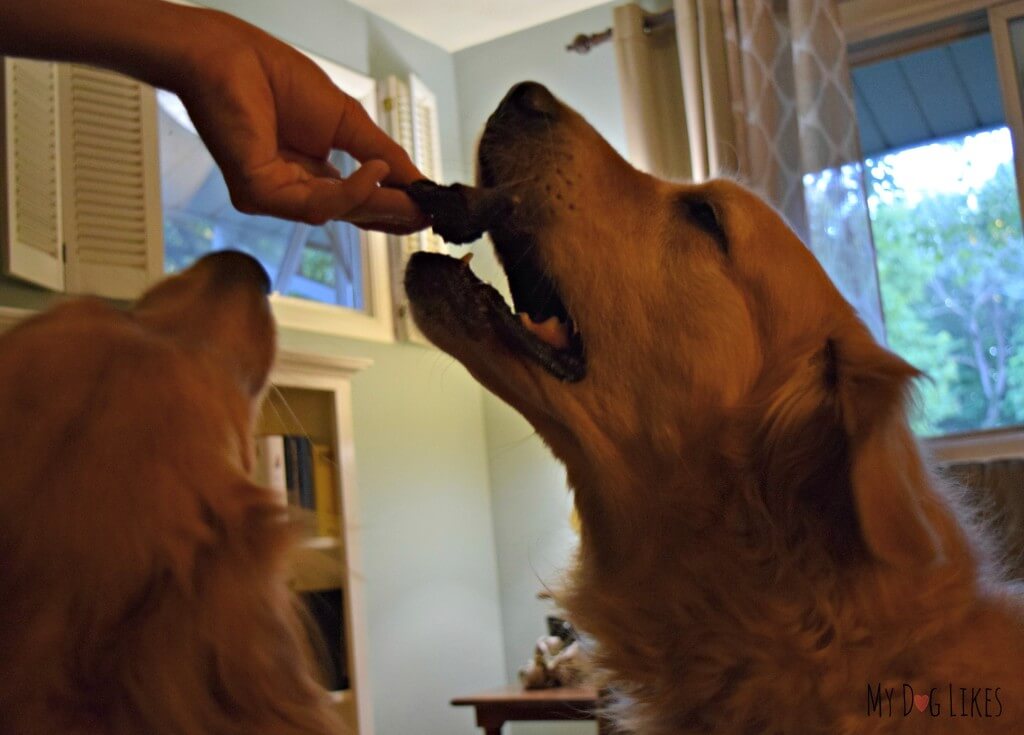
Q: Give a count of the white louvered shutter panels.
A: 4